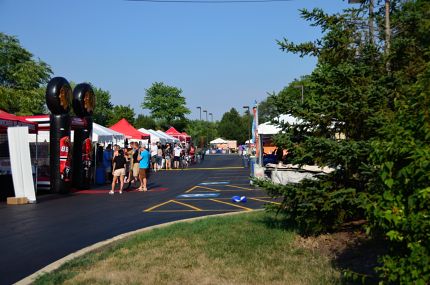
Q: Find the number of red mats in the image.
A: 1